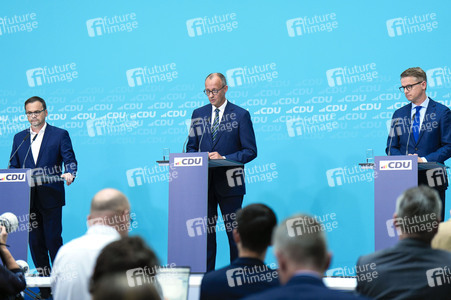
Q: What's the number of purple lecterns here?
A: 3